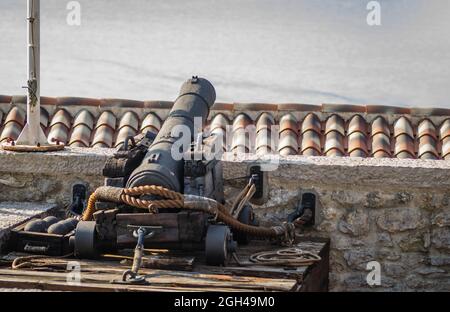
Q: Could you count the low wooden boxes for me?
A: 1